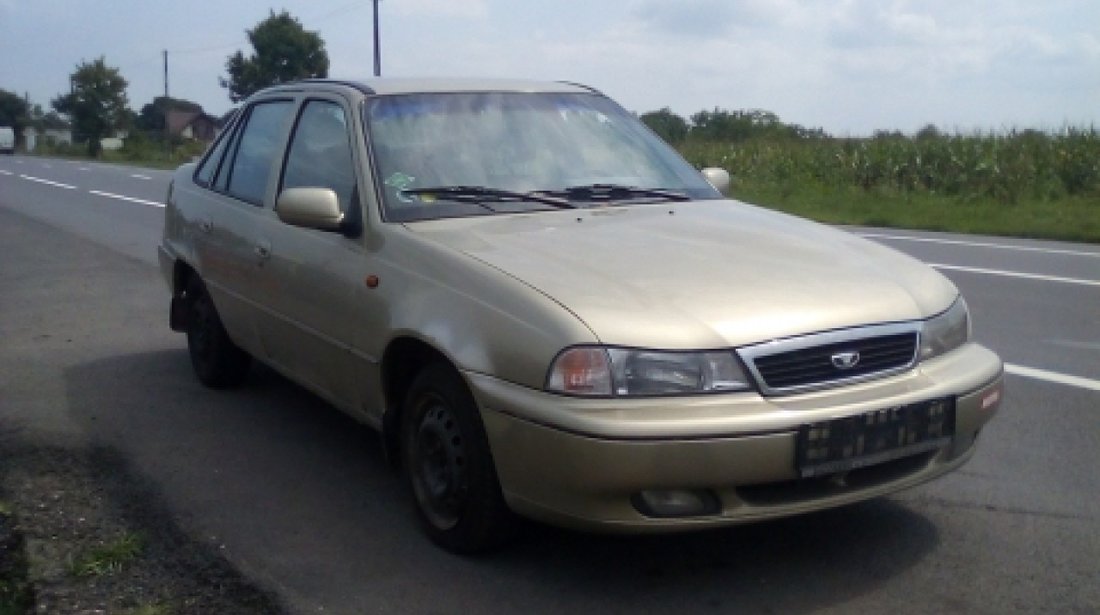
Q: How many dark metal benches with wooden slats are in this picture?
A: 0